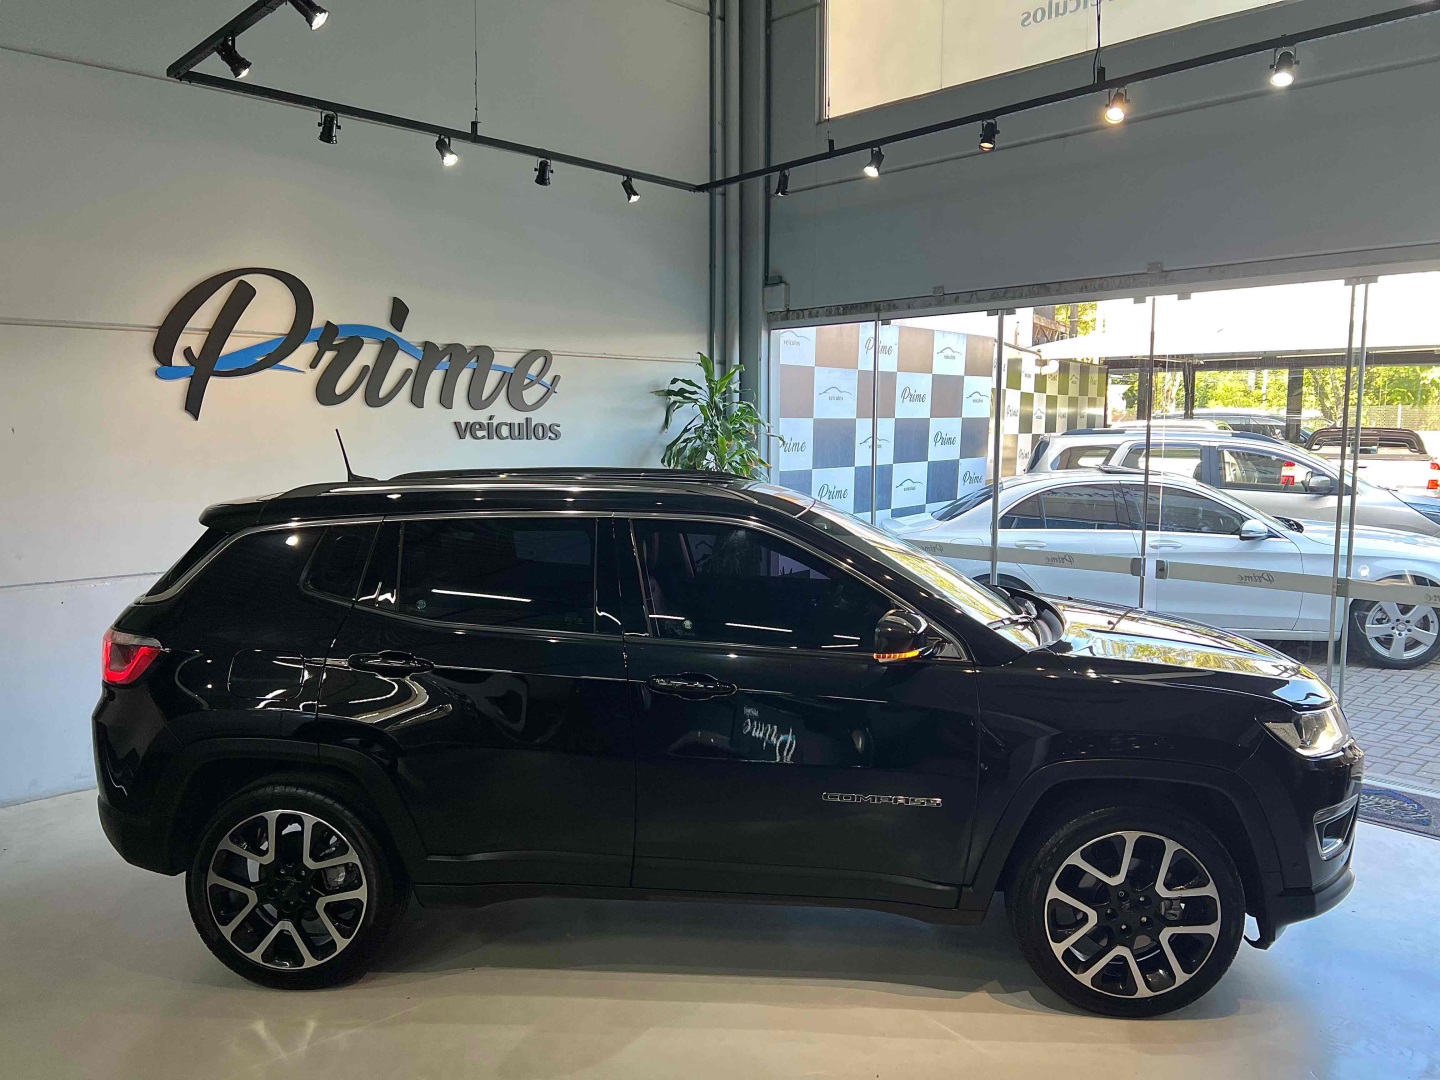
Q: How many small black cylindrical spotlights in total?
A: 11